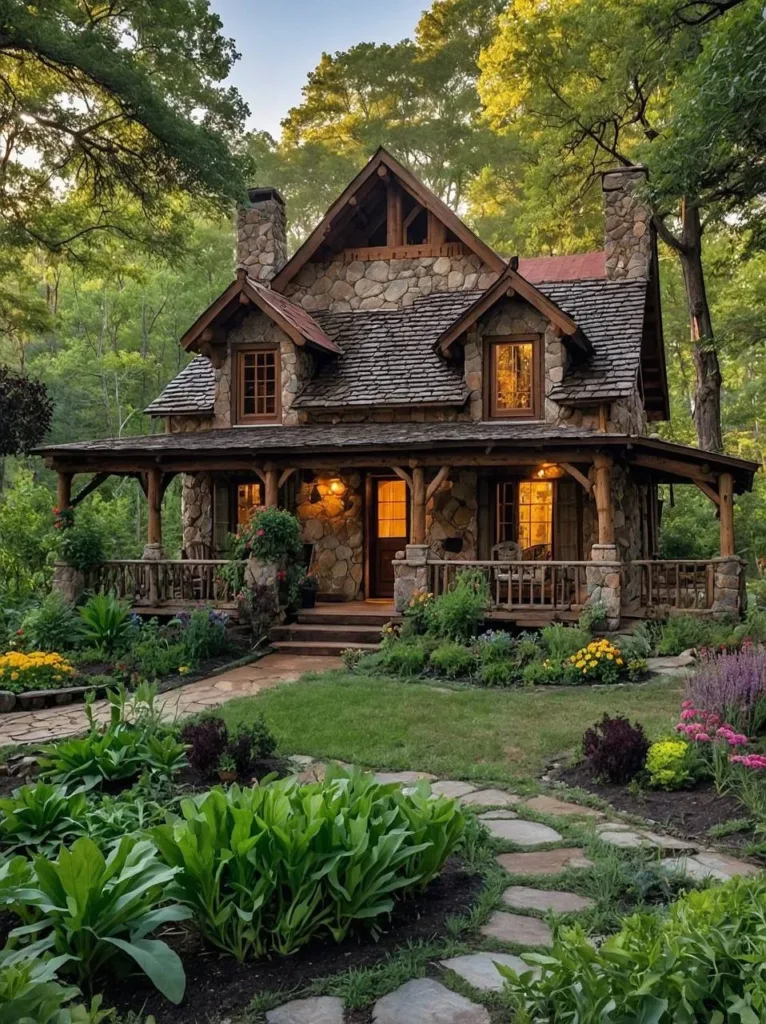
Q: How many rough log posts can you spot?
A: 6